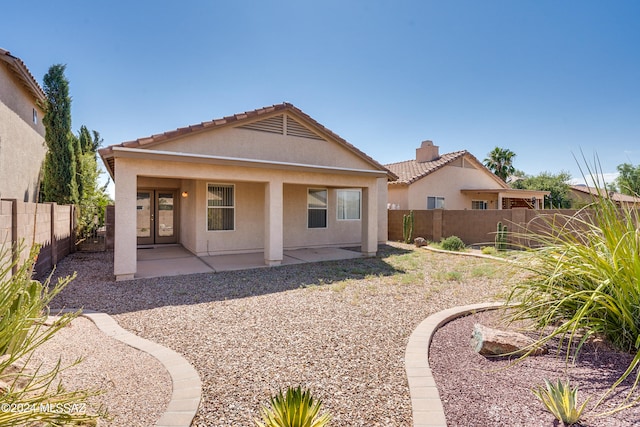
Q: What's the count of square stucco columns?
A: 3